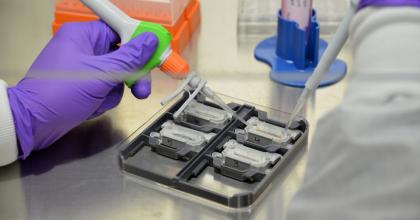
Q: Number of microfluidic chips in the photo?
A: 4